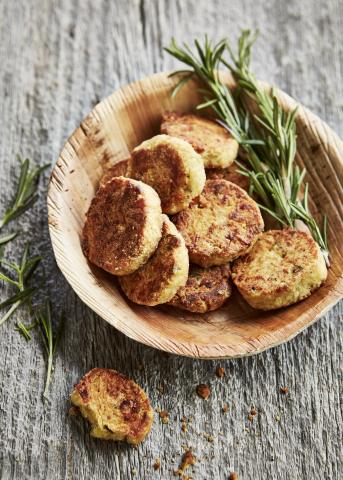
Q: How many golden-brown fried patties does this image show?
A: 10